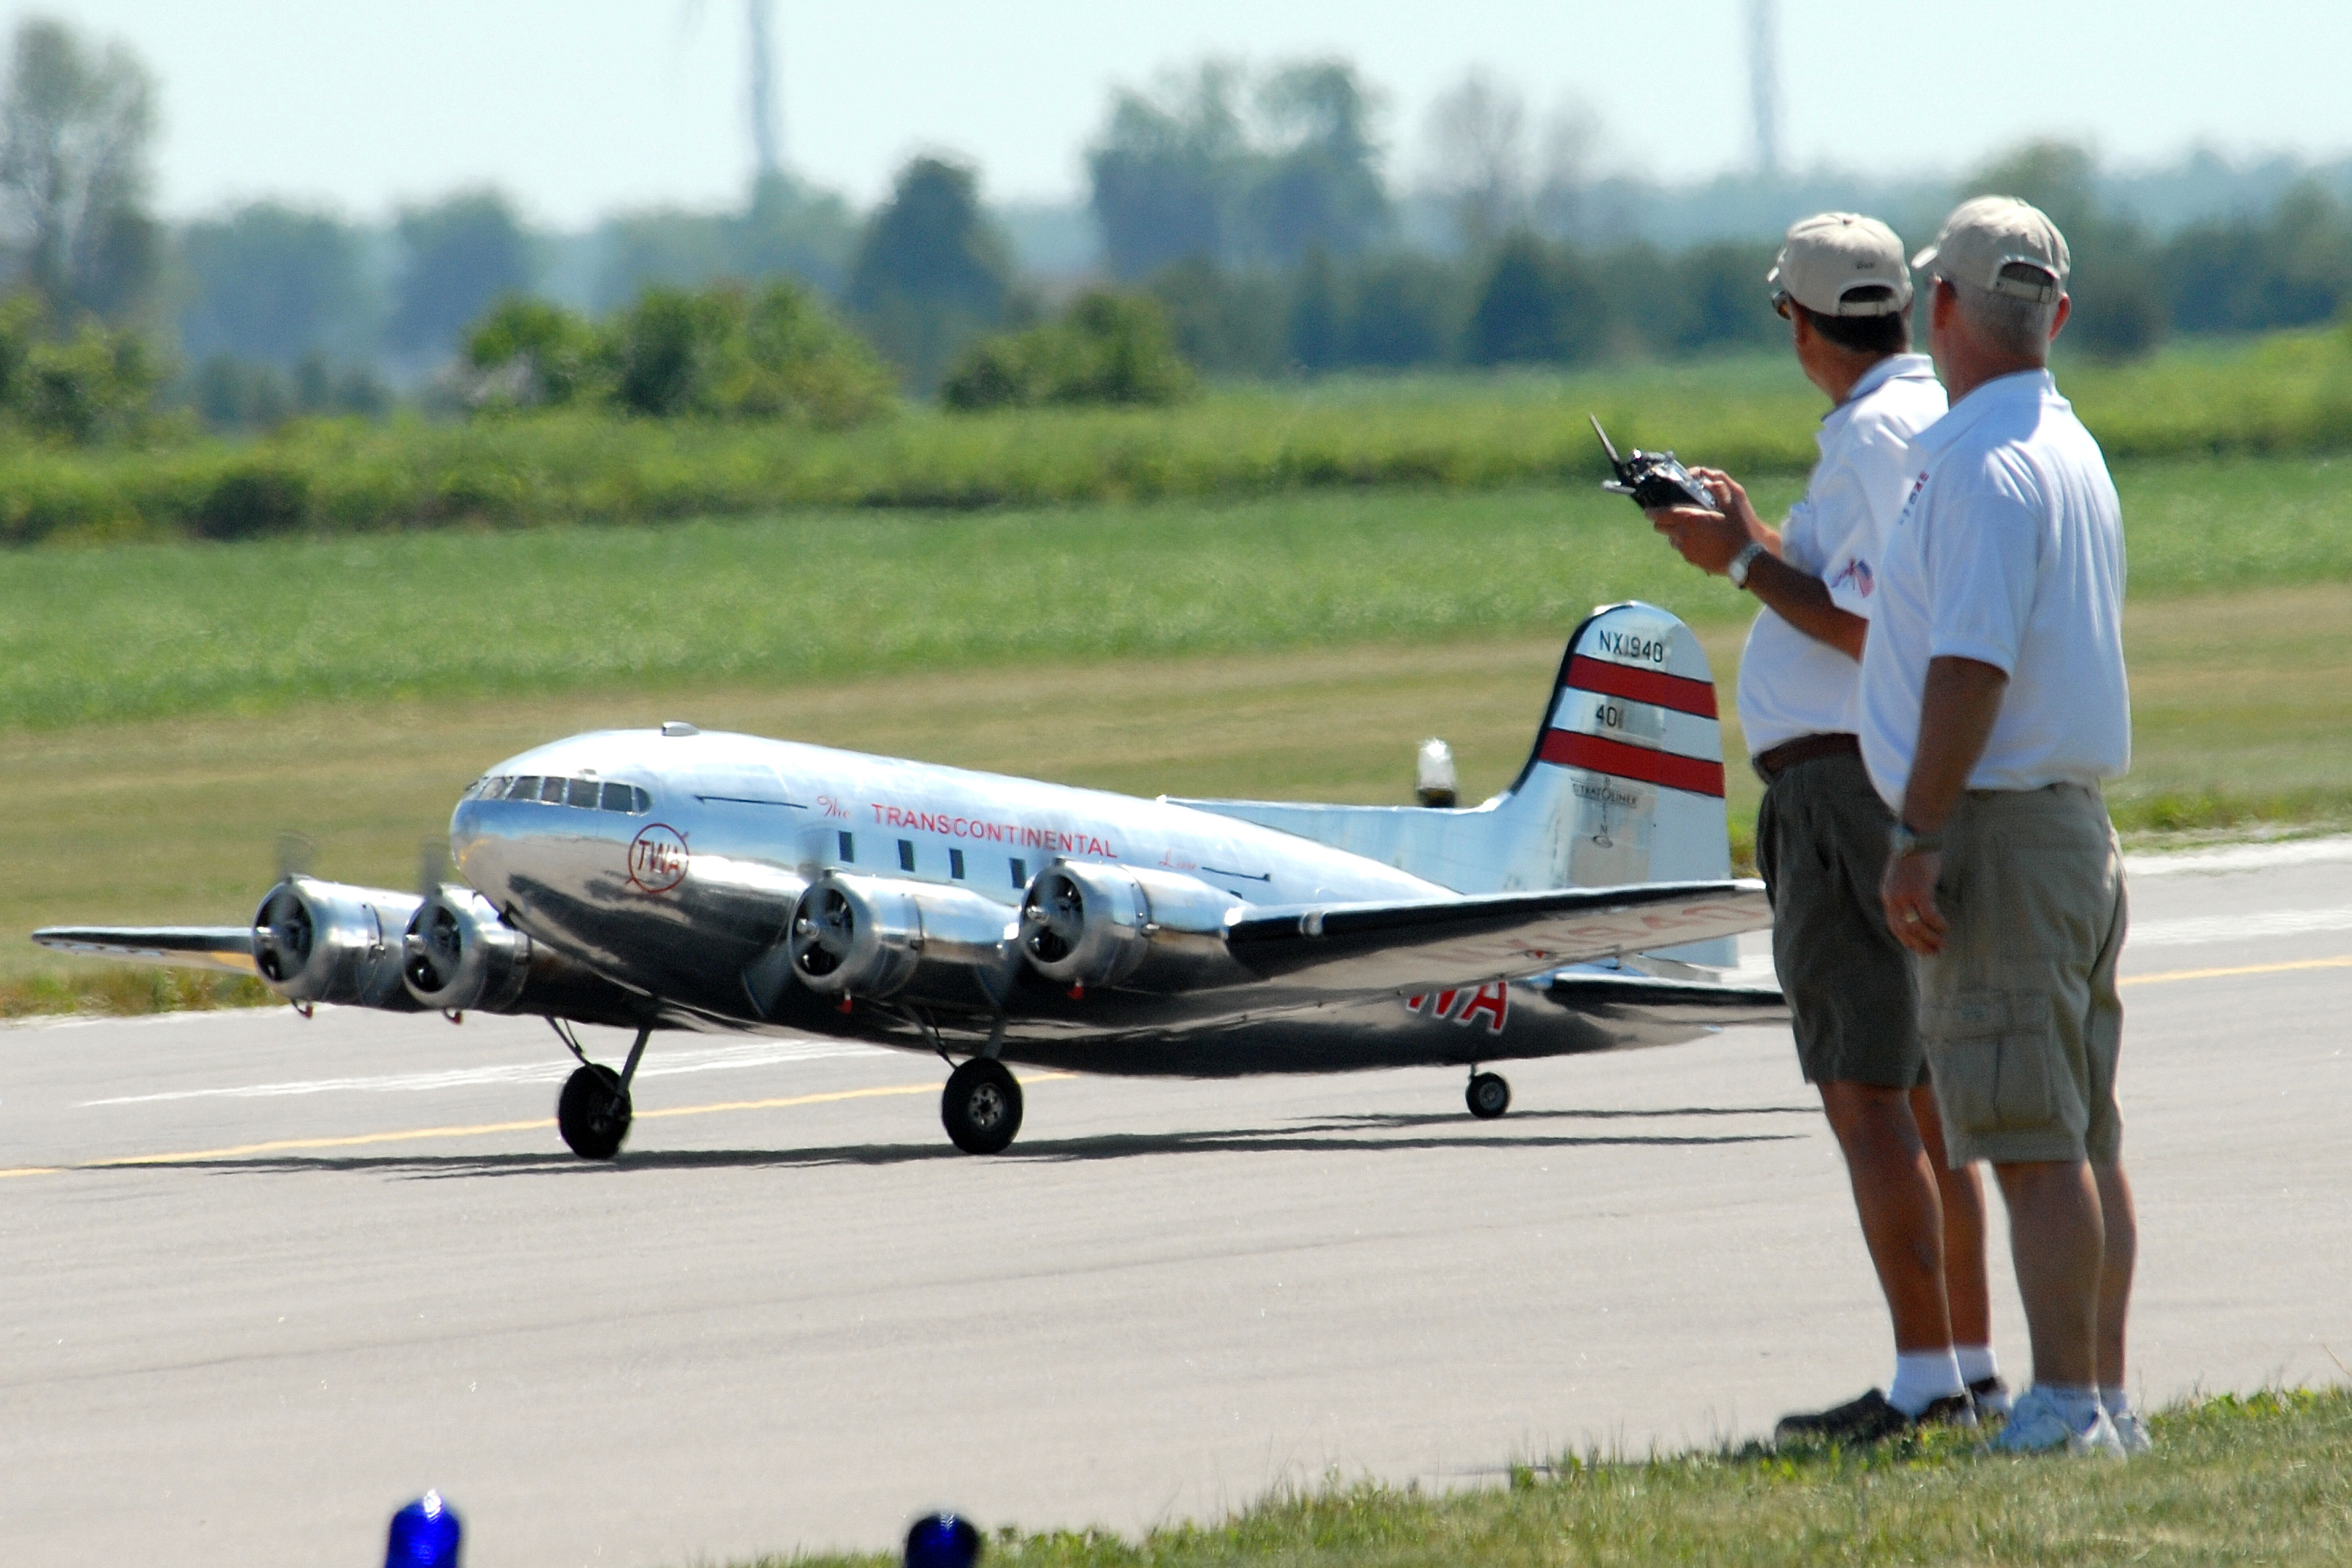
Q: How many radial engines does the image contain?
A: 4